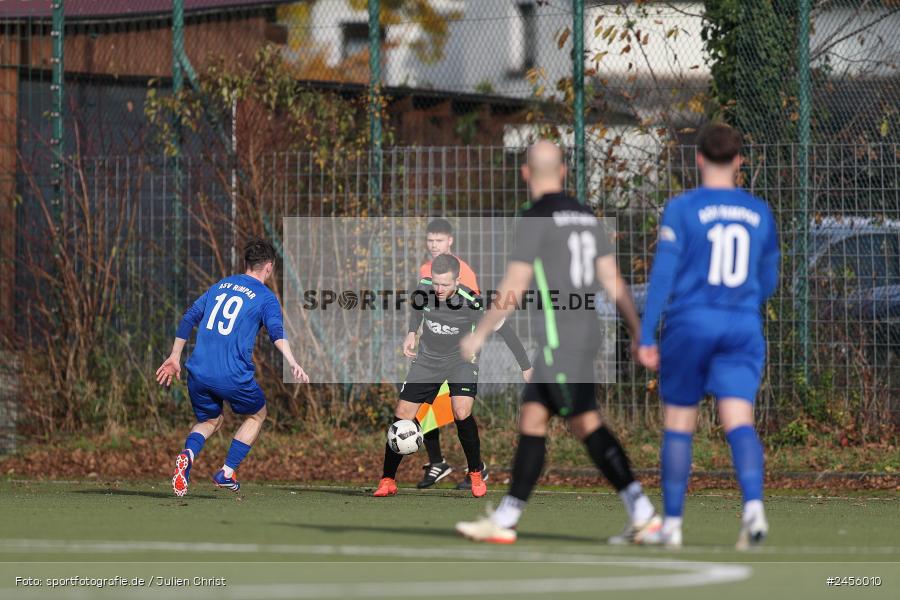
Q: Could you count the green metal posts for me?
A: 5